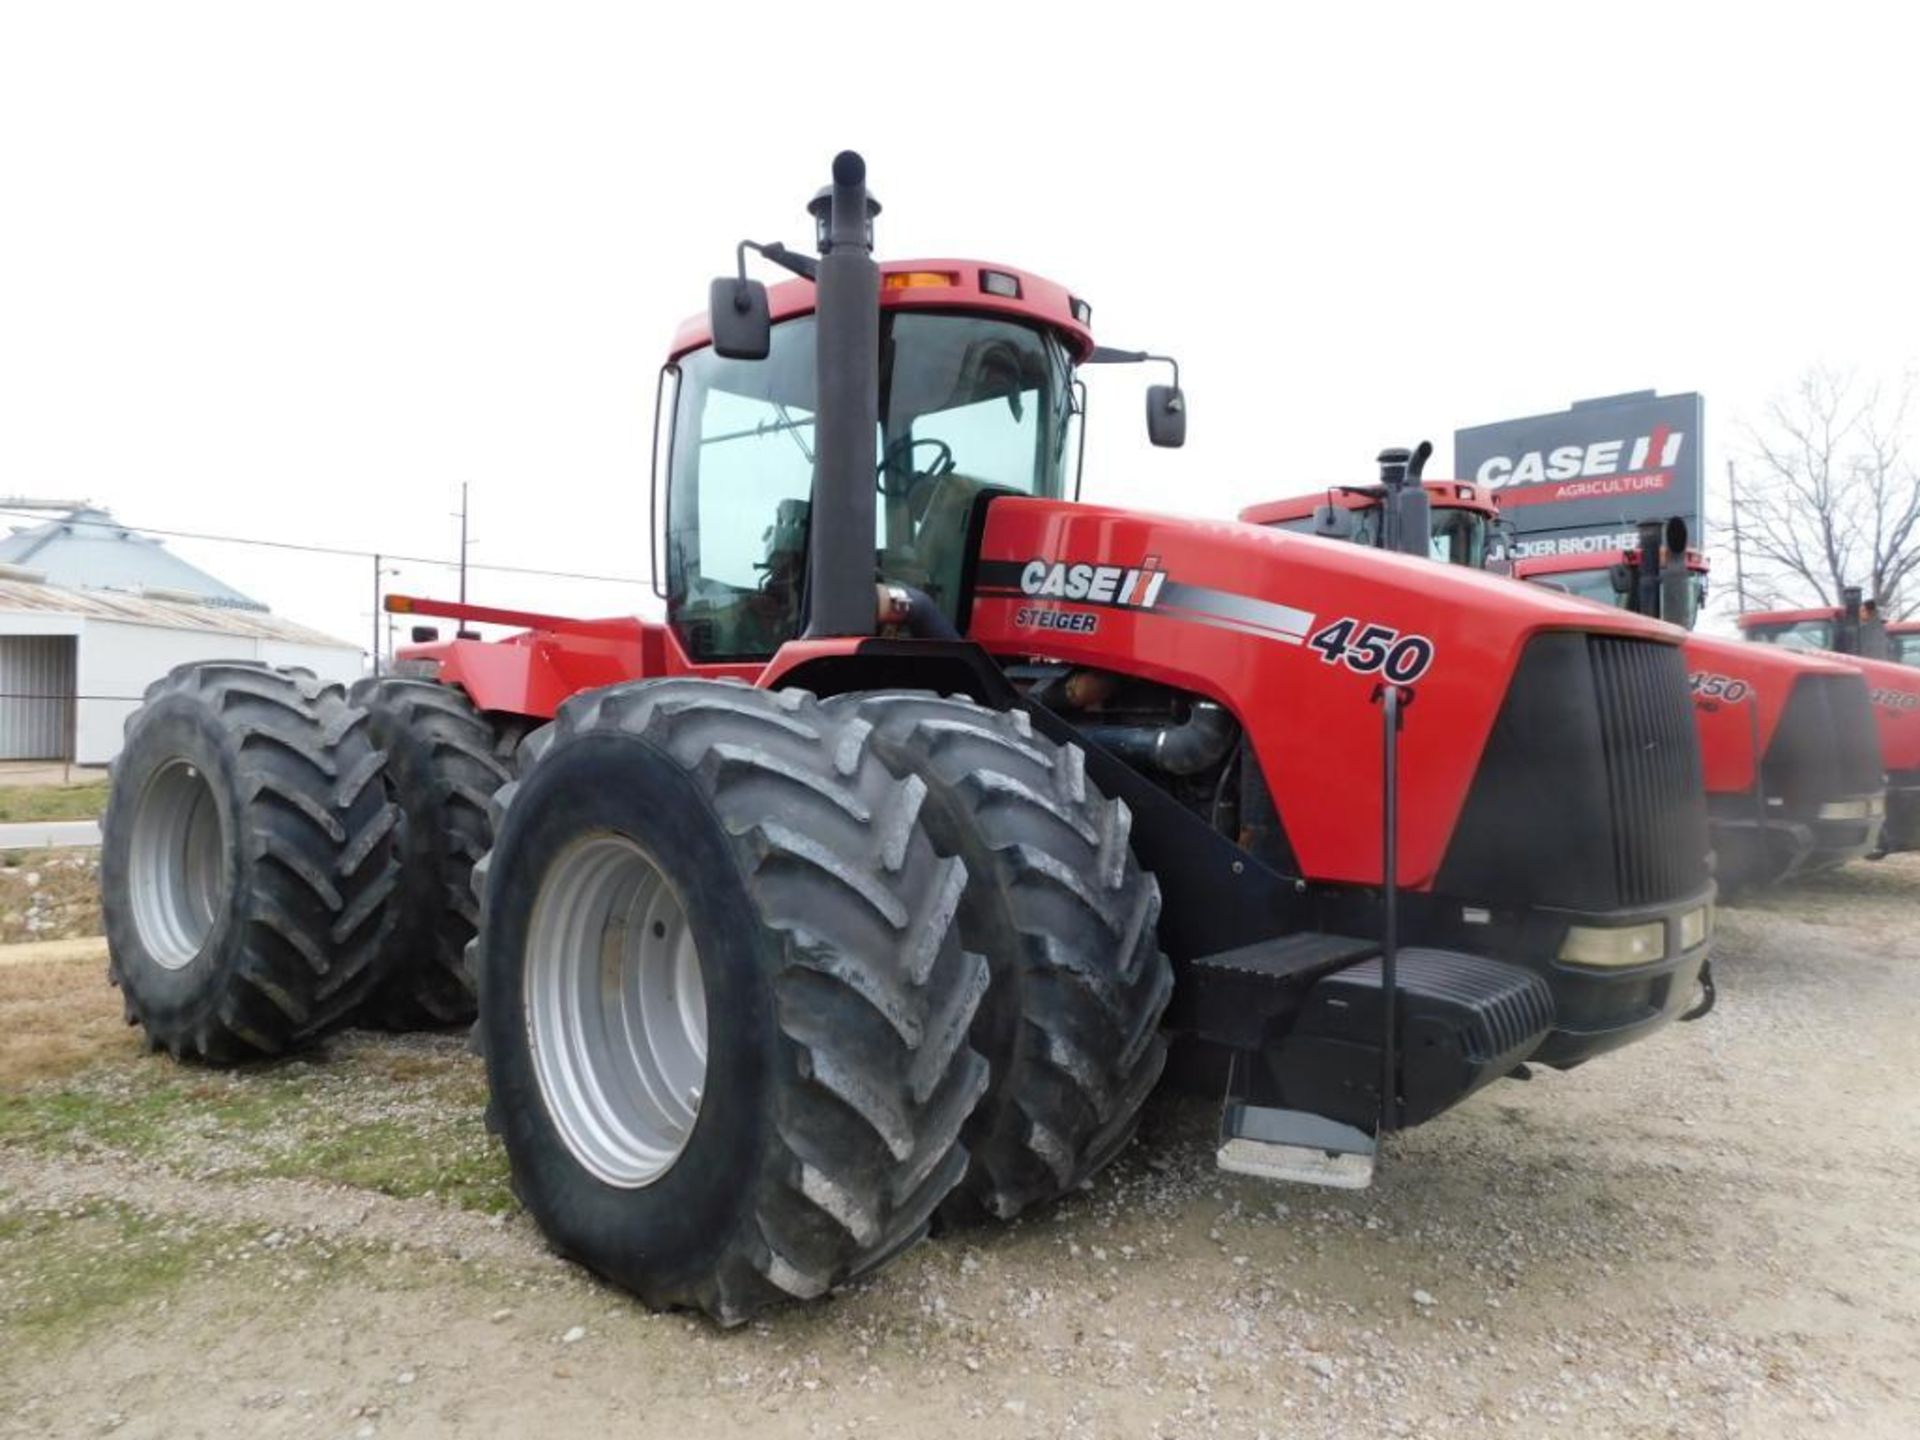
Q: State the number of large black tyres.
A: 4